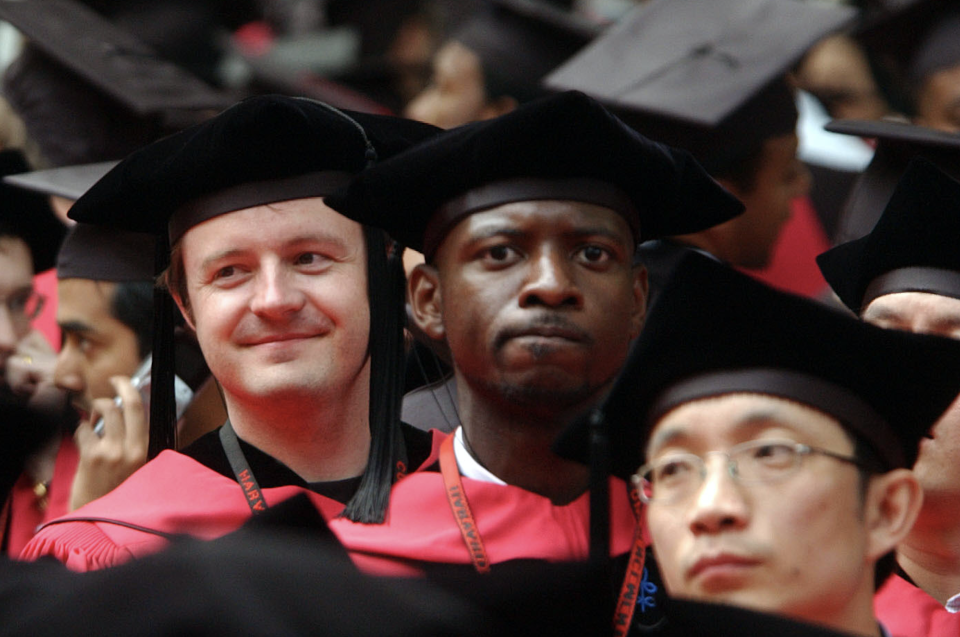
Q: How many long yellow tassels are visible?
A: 0